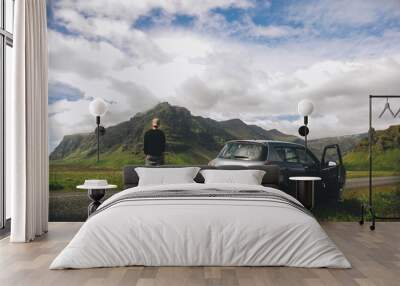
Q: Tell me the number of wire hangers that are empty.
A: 2